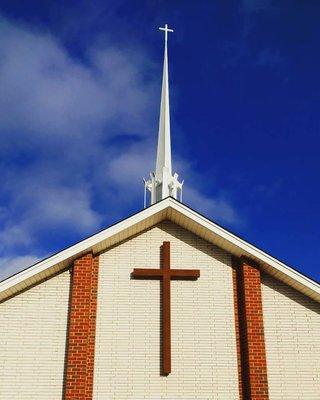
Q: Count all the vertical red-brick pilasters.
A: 2